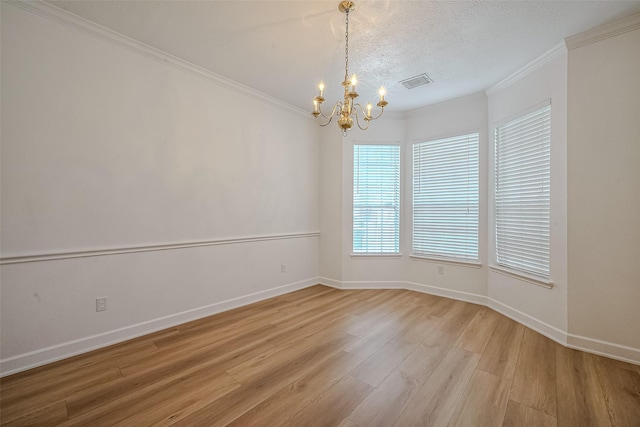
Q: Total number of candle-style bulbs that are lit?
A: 5